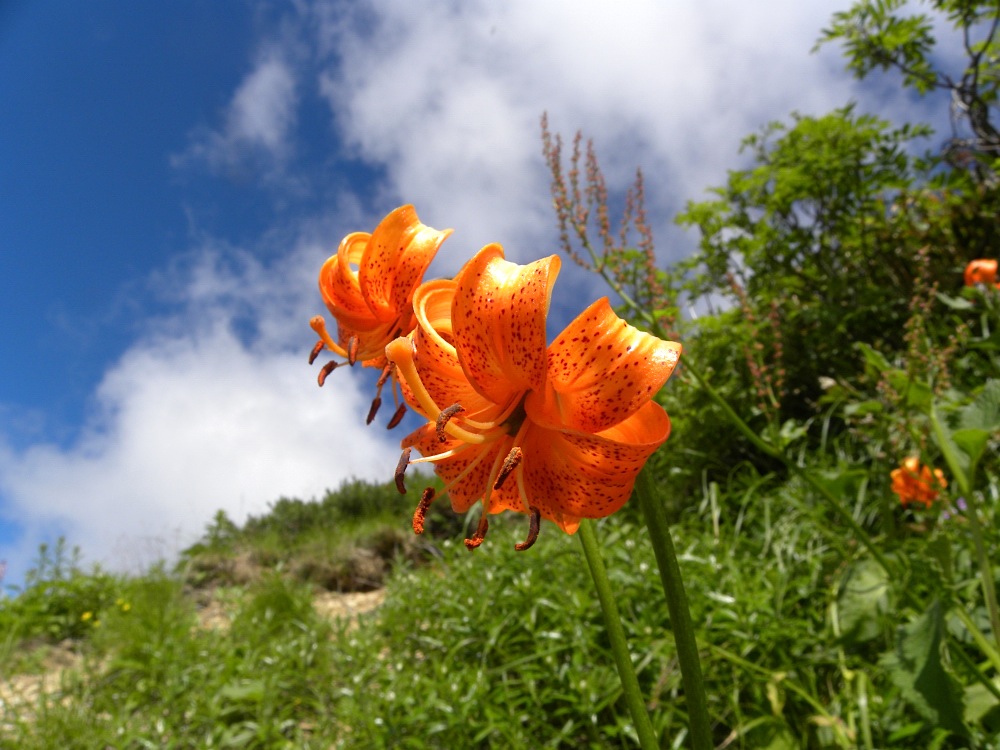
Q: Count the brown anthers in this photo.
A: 12